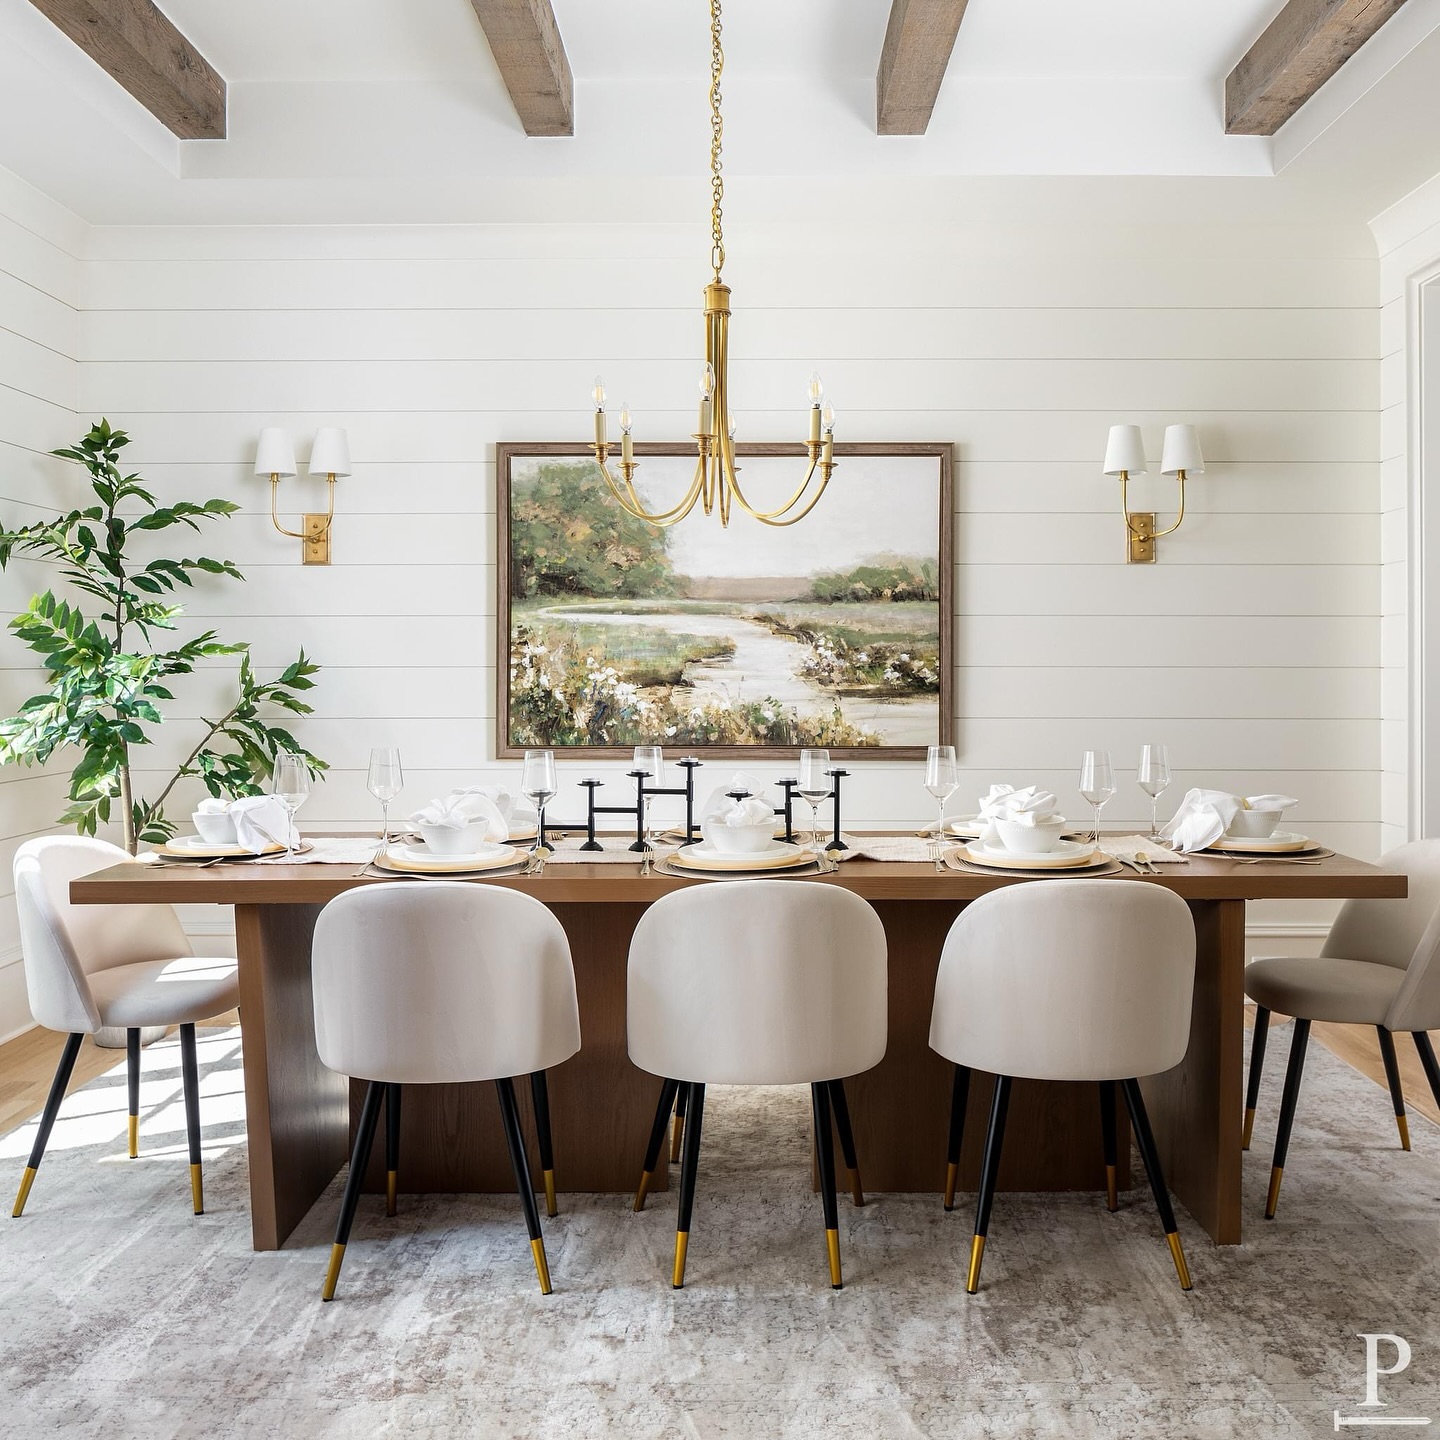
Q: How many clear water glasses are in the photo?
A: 8